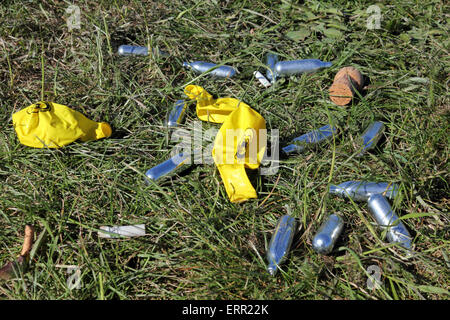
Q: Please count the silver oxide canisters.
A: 12